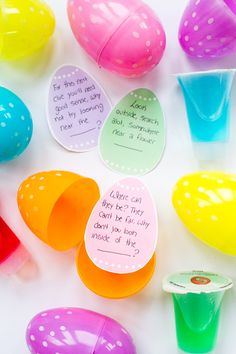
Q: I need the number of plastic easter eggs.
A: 7